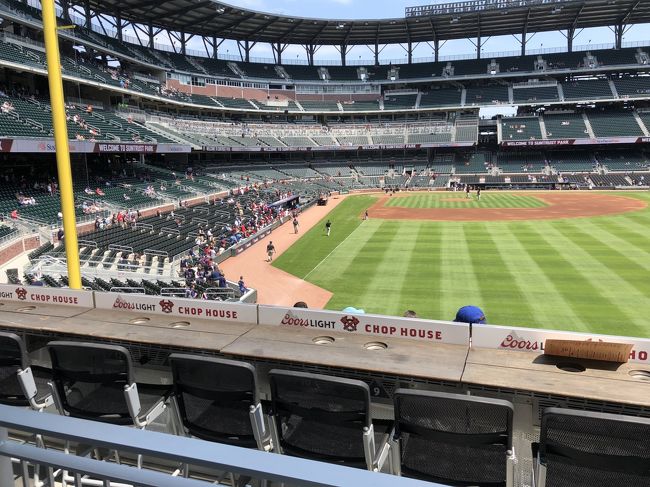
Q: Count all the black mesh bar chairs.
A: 6